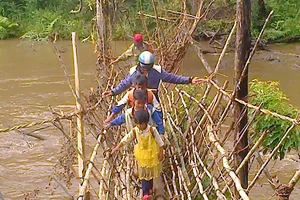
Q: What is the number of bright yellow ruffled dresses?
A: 1